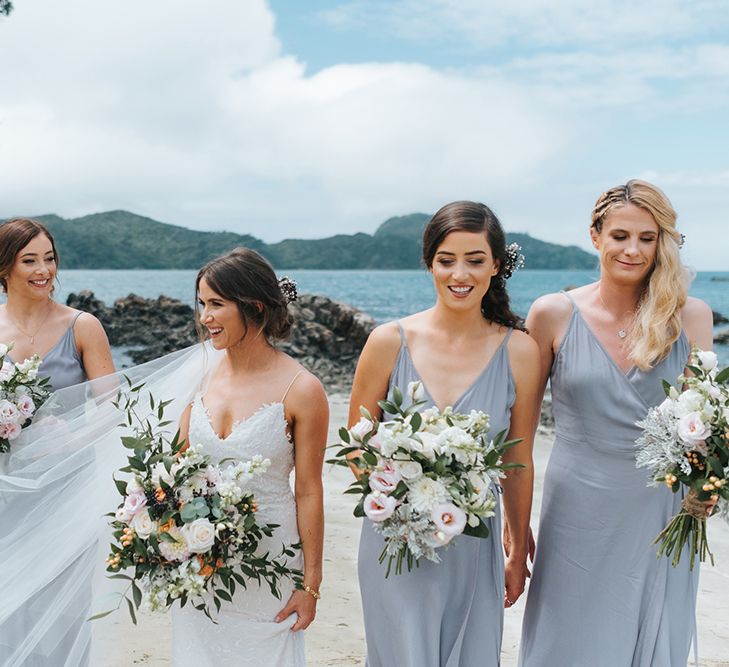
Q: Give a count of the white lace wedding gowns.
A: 1